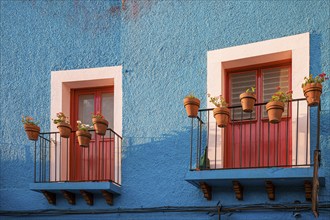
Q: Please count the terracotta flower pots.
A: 9